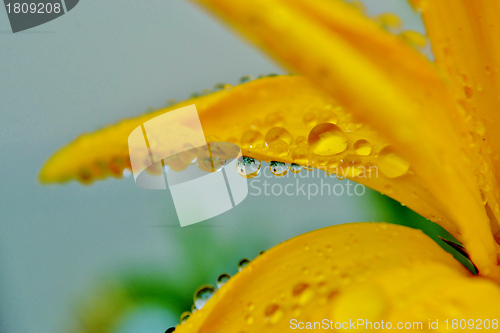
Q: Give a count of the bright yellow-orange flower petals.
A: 4